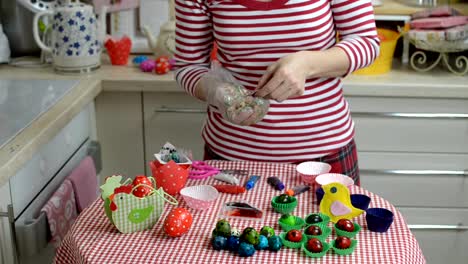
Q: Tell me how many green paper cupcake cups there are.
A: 8